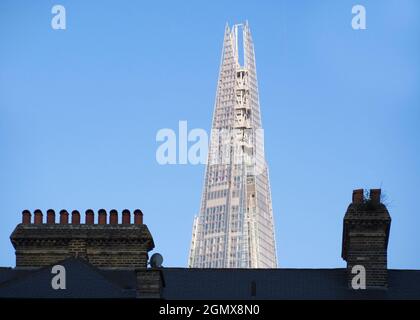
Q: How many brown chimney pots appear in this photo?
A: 12